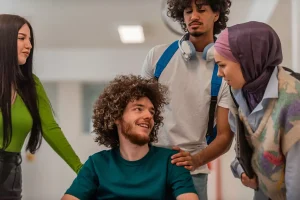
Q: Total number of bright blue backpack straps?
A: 2